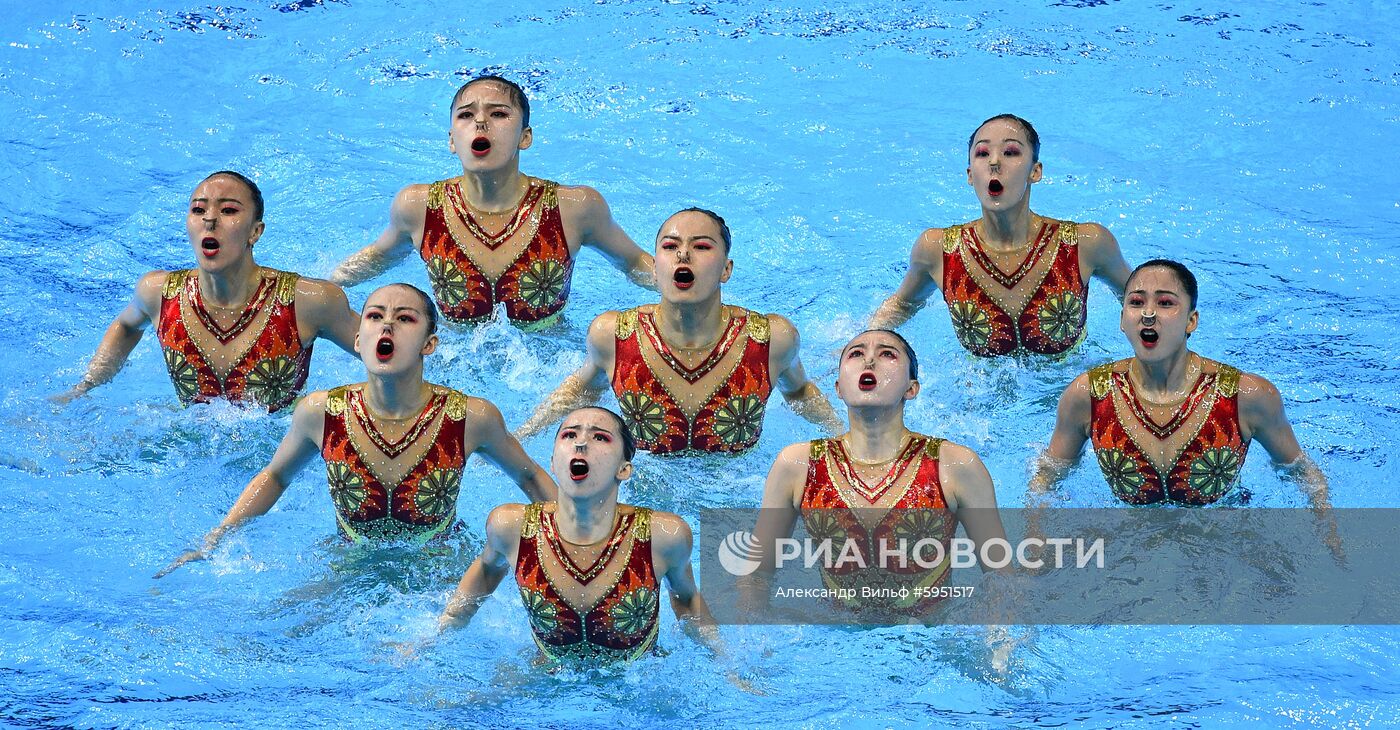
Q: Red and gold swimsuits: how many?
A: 8